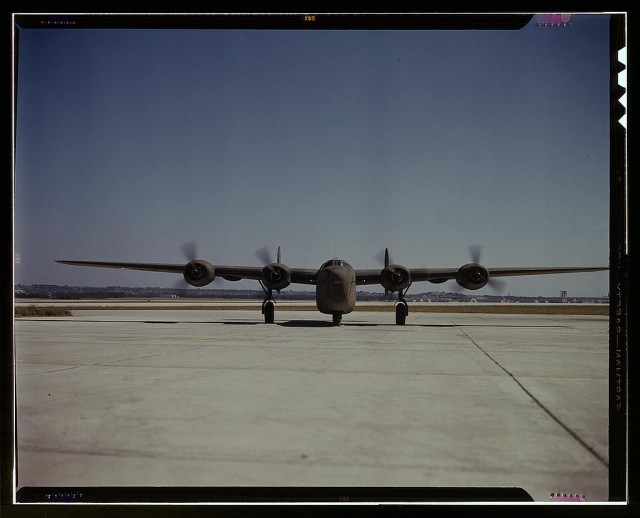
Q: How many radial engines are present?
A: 4